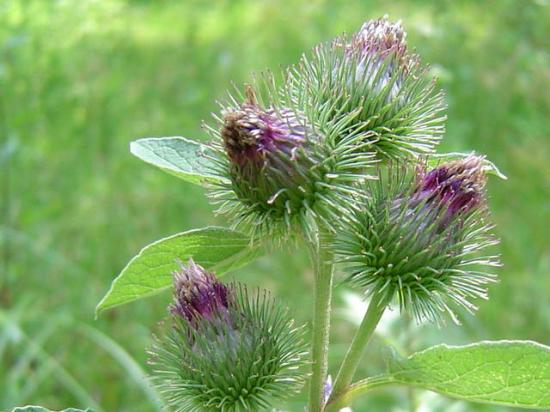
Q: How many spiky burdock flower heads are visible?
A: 4